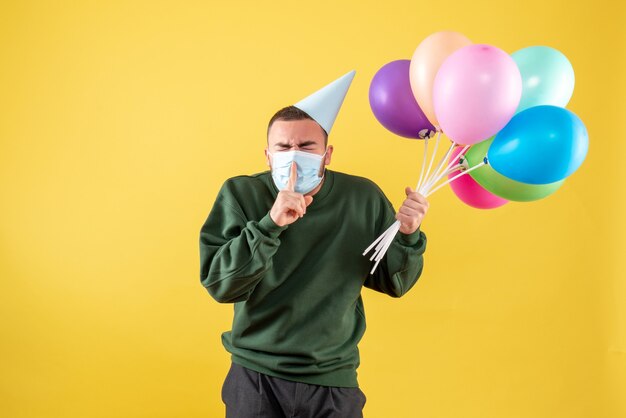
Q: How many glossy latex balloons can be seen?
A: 7